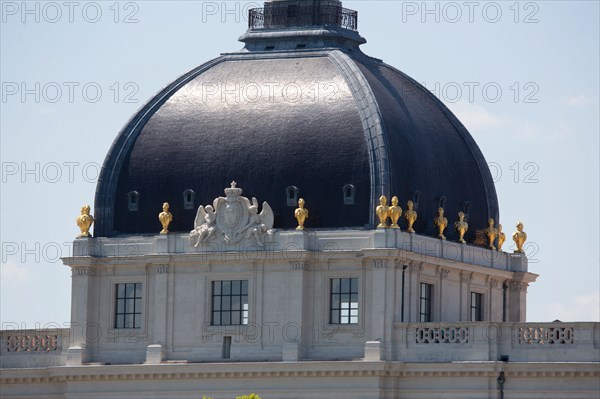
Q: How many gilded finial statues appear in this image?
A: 11